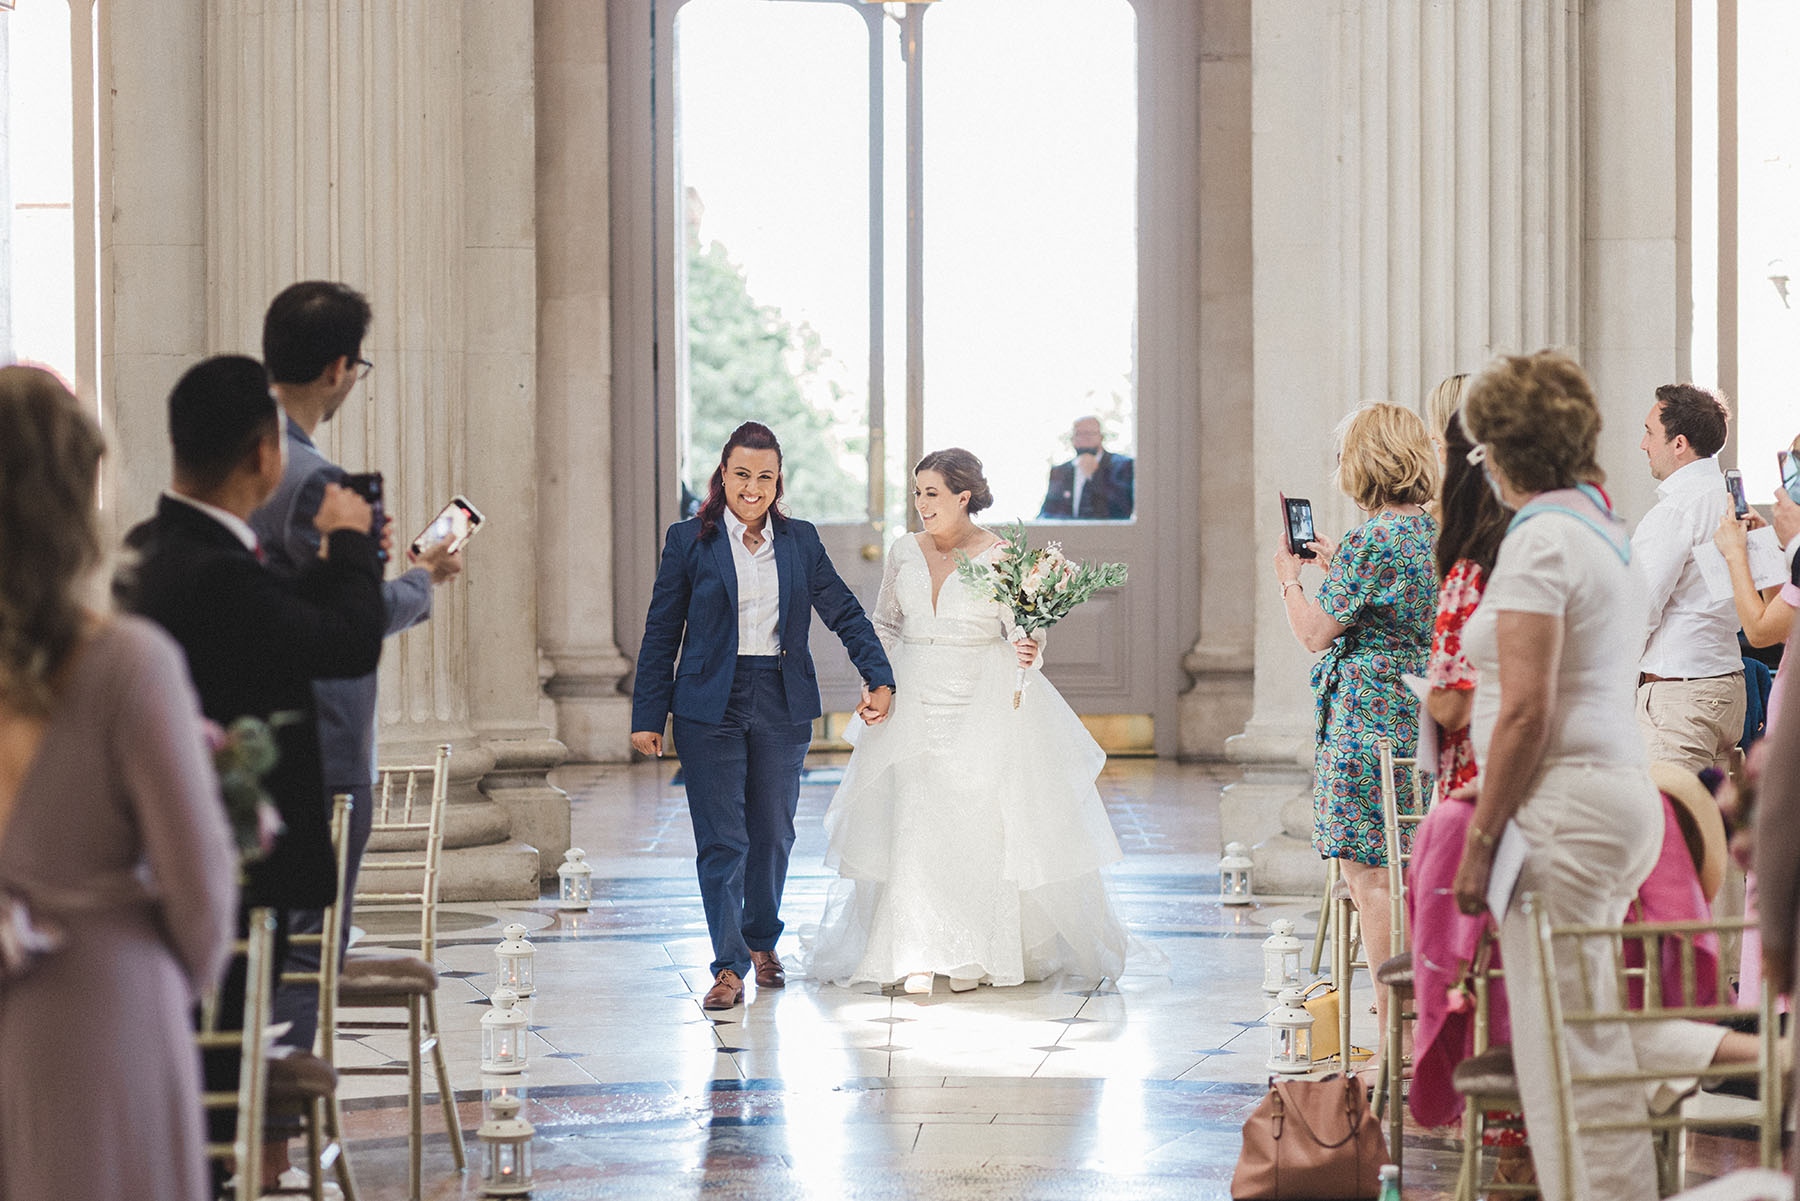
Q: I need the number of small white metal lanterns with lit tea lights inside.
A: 7